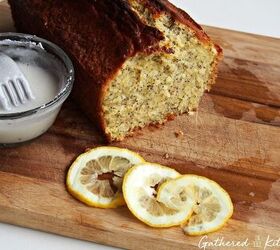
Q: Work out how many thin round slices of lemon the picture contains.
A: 3